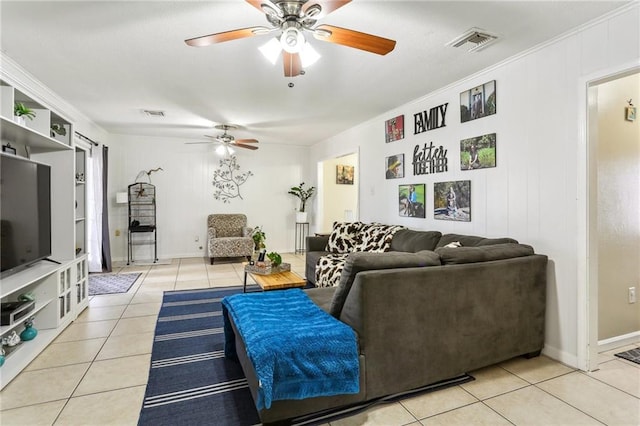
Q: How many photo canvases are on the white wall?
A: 6